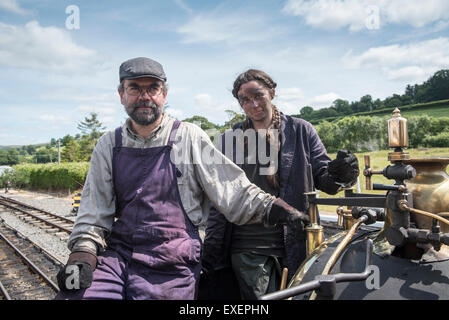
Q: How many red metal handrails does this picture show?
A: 0